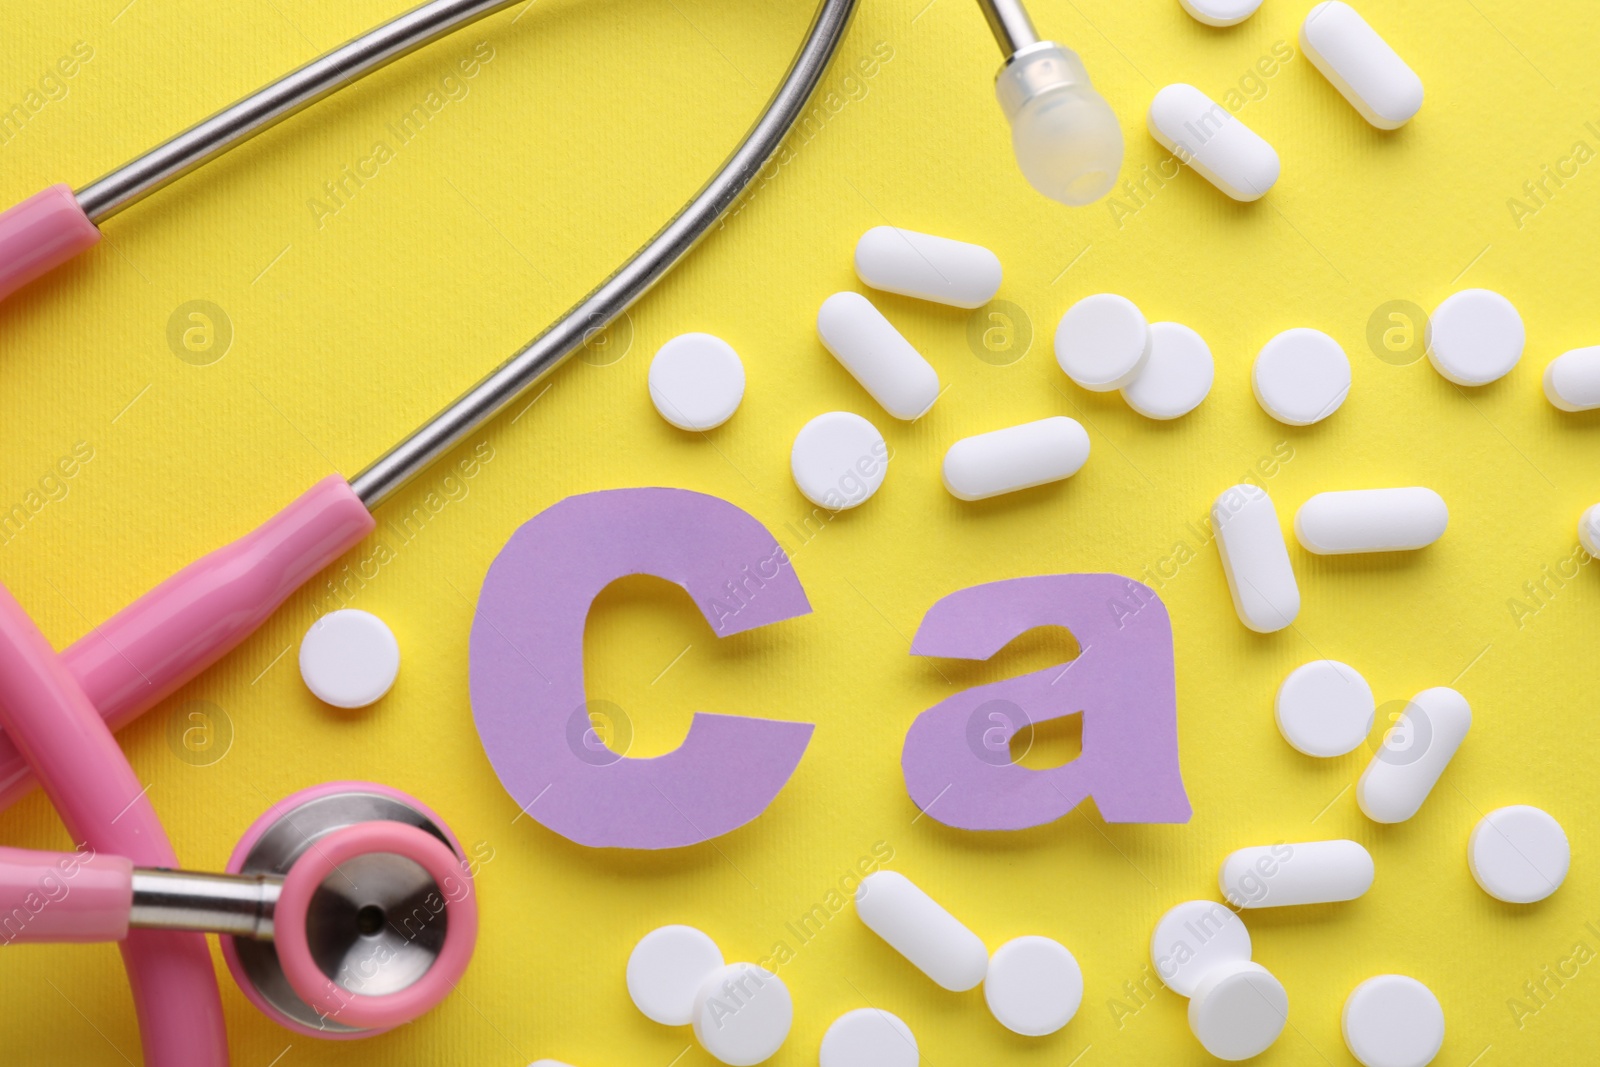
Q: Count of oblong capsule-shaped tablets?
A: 11